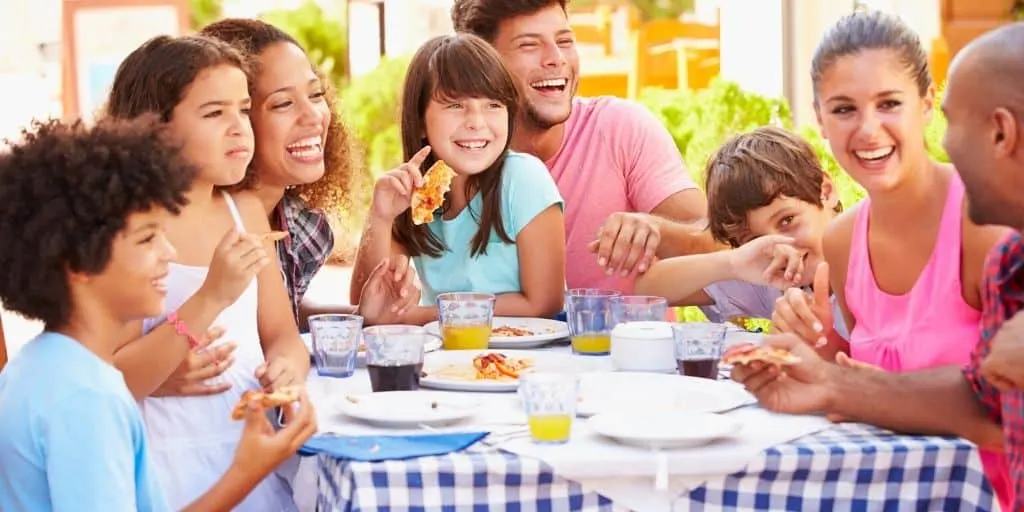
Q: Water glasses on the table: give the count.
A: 7